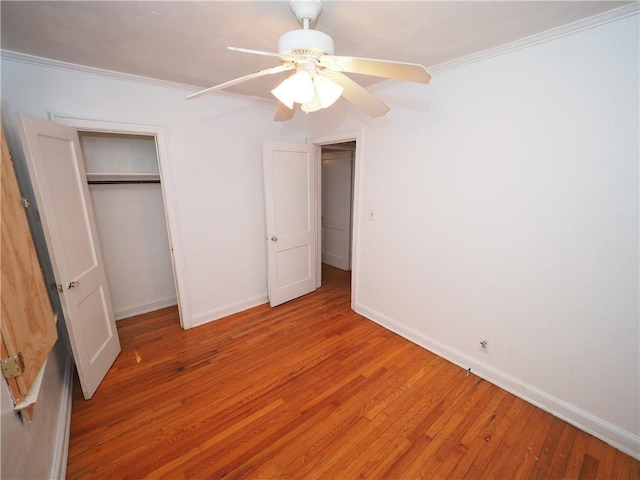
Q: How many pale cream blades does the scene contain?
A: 5